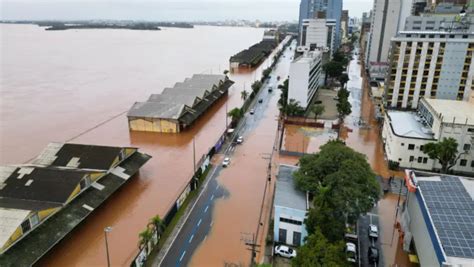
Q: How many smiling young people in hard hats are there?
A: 0